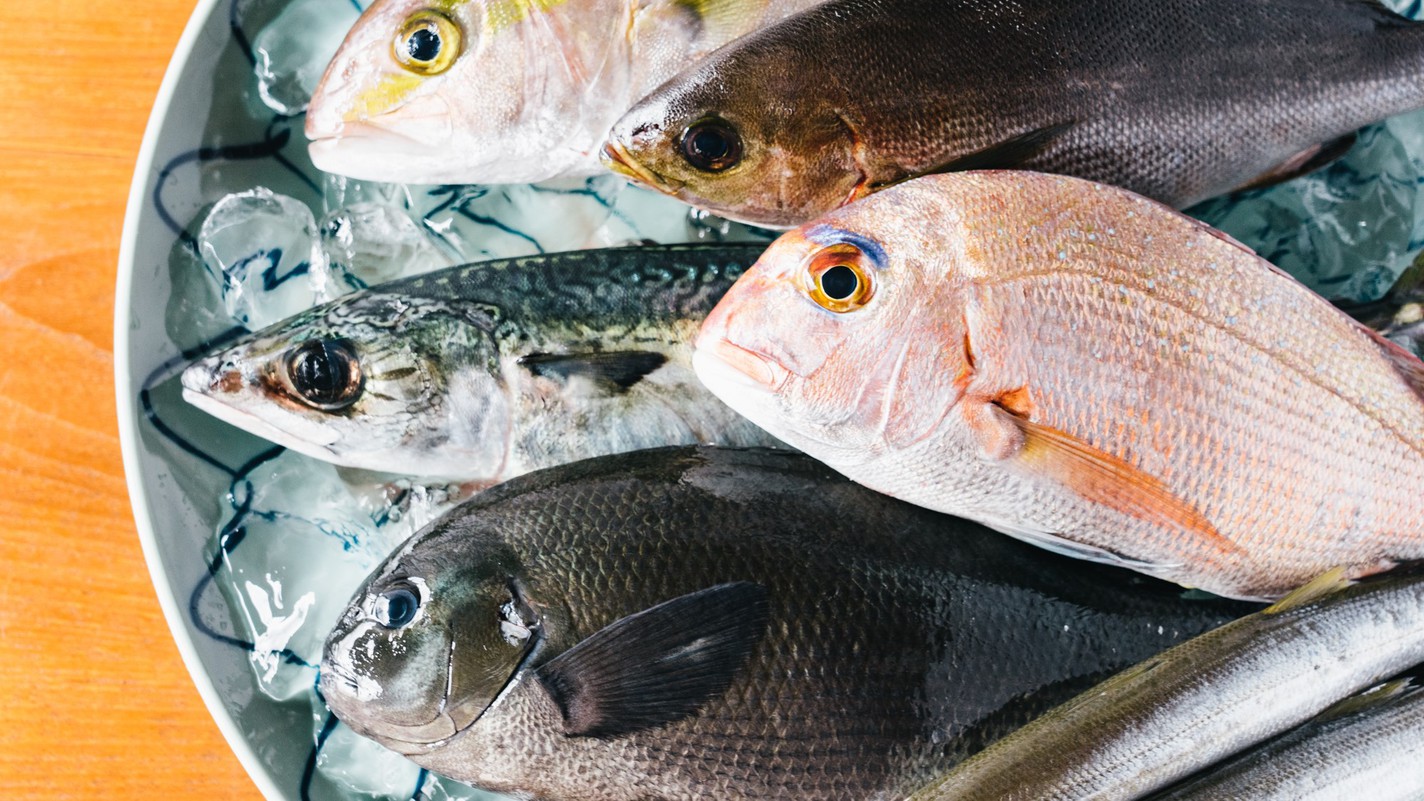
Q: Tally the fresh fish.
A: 7